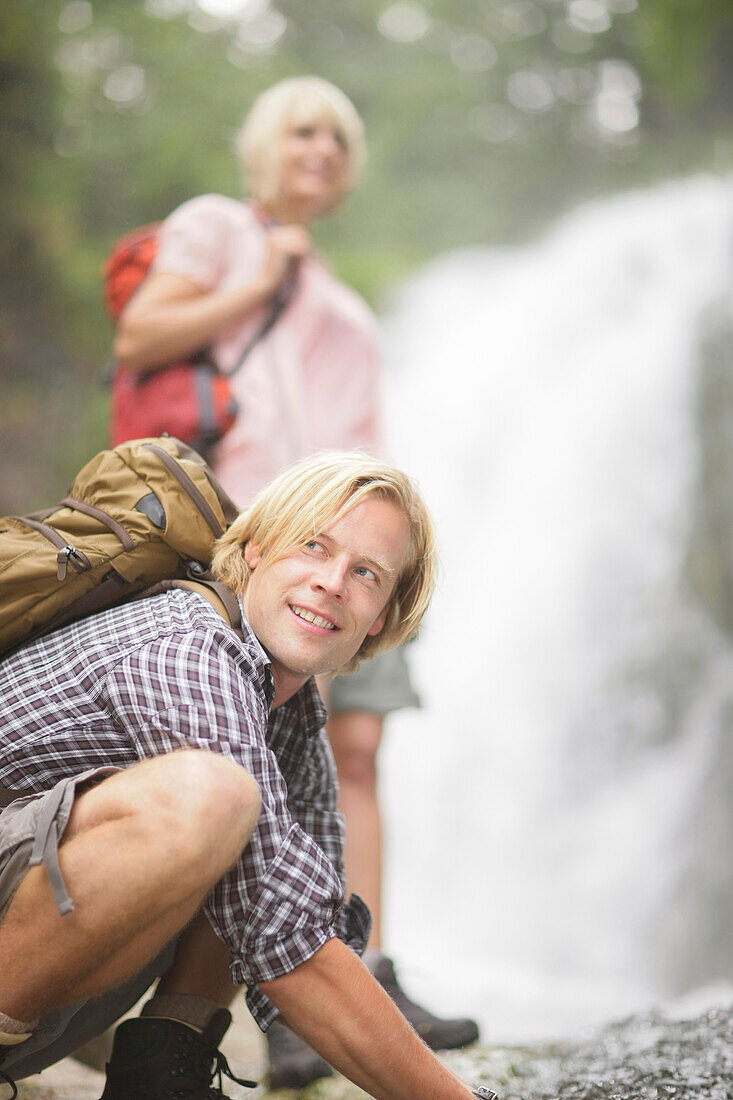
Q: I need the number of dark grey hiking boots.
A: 2